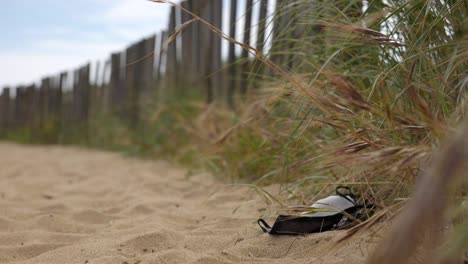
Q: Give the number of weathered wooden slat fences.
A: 1